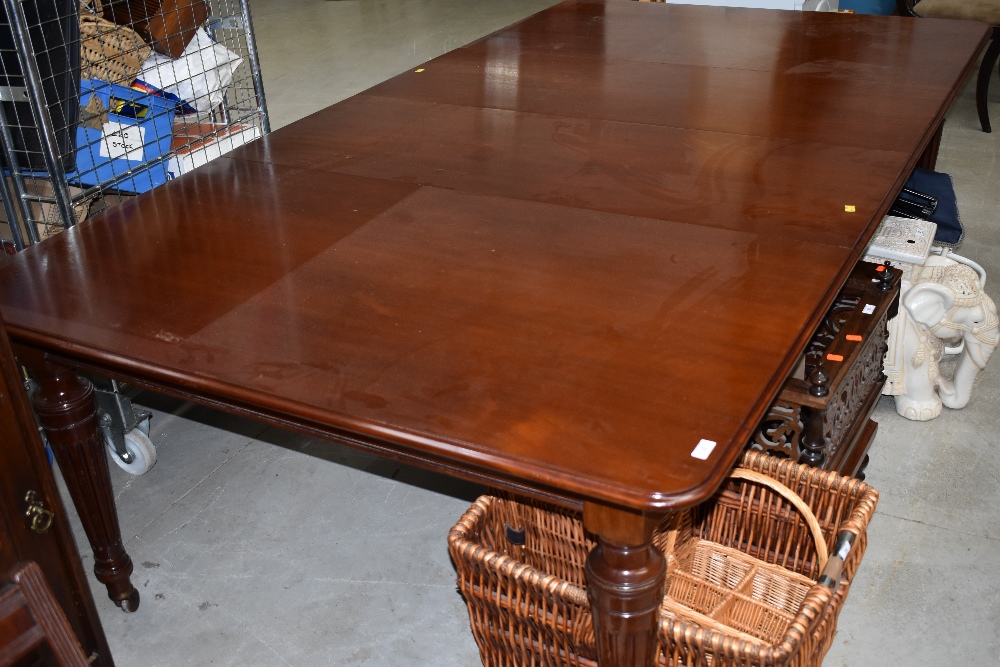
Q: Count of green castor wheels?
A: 0